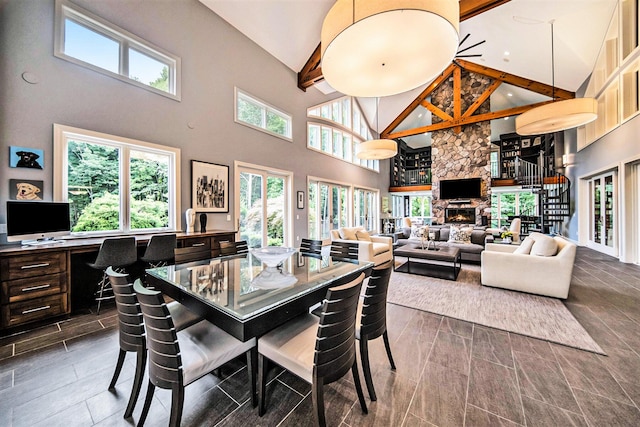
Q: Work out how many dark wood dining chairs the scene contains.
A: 8